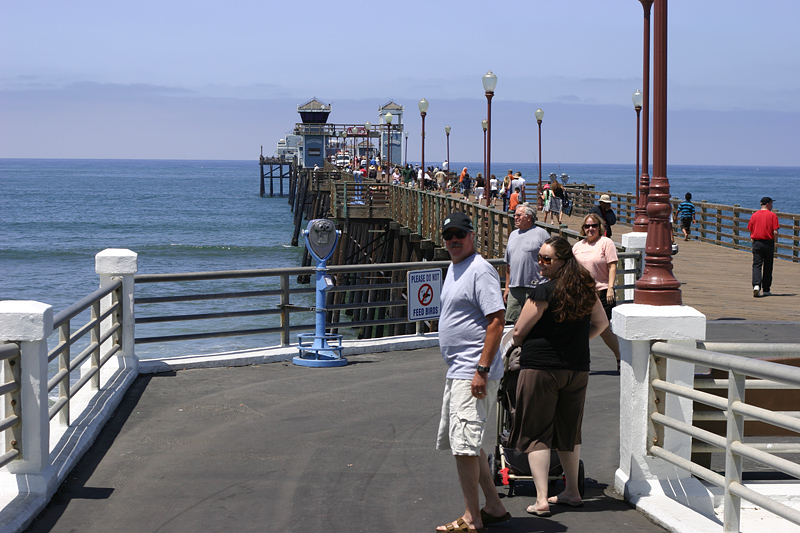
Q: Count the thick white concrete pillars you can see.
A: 4